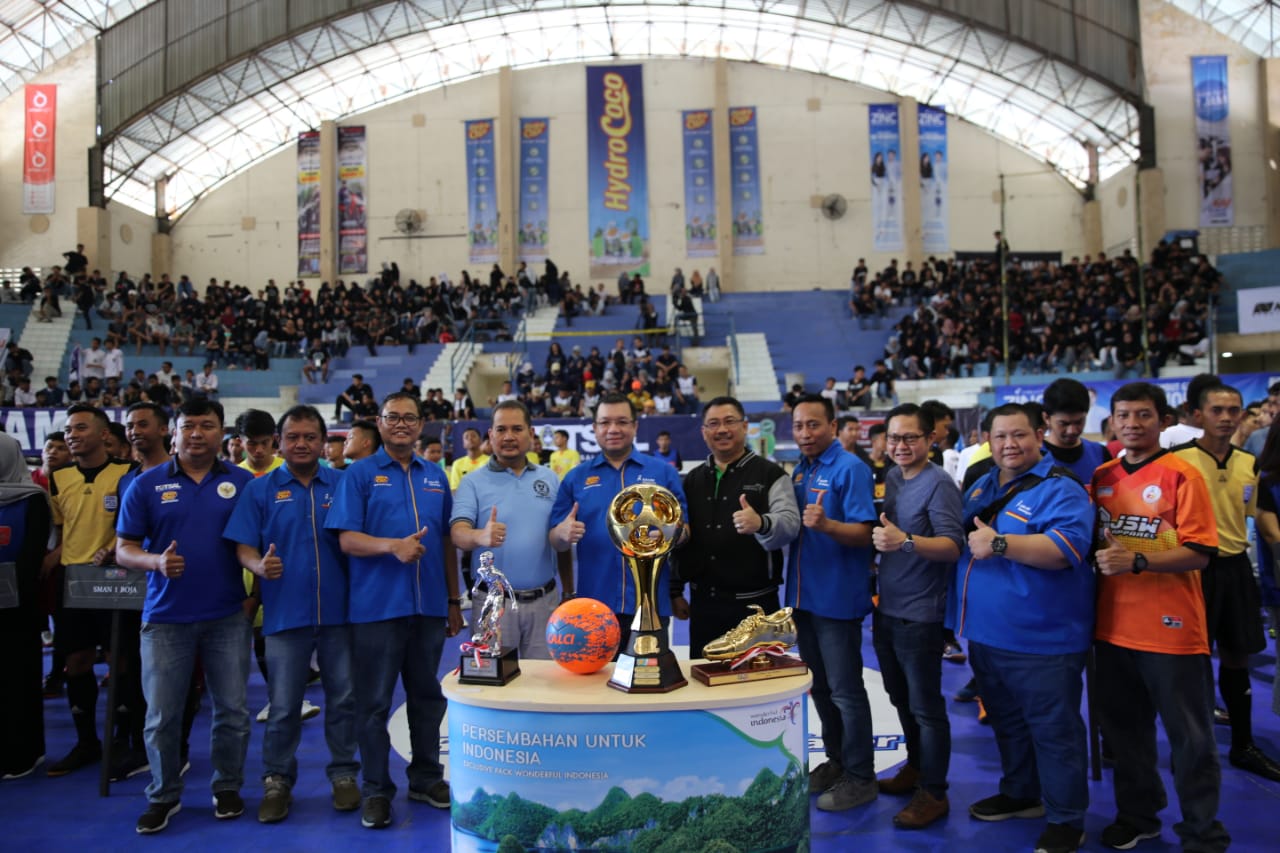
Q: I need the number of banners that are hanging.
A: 11